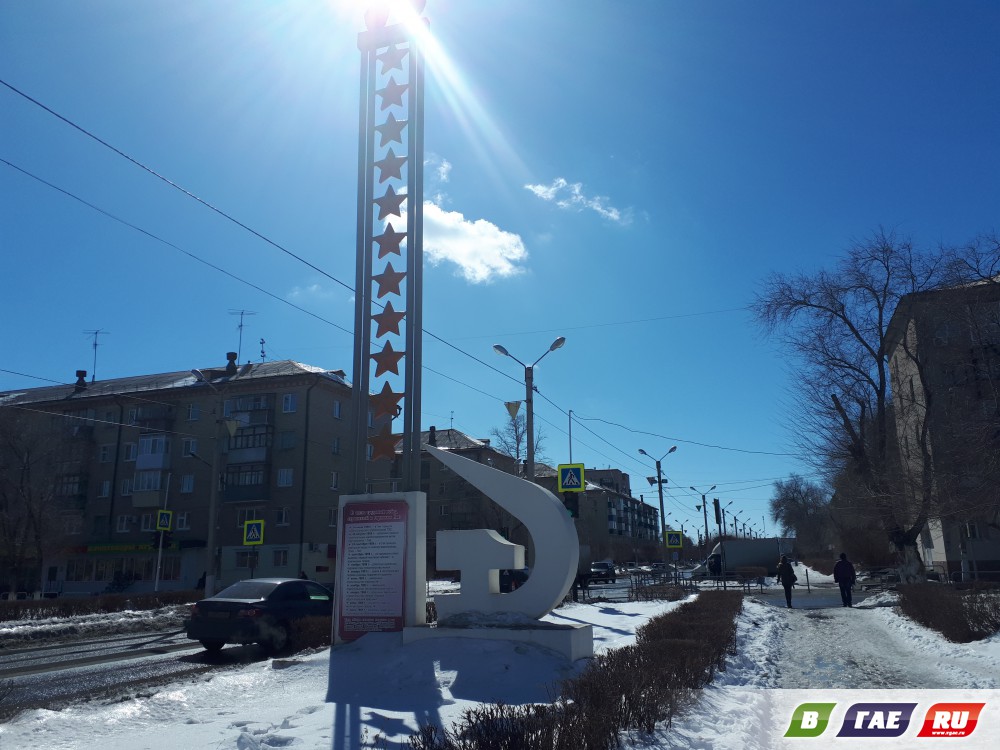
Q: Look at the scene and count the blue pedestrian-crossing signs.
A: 4